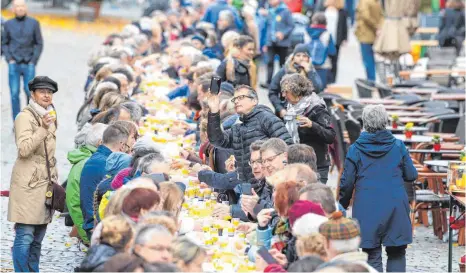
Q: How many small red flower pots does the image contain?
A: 3